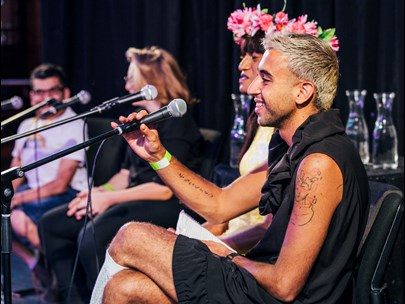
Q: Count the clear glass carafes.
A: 3